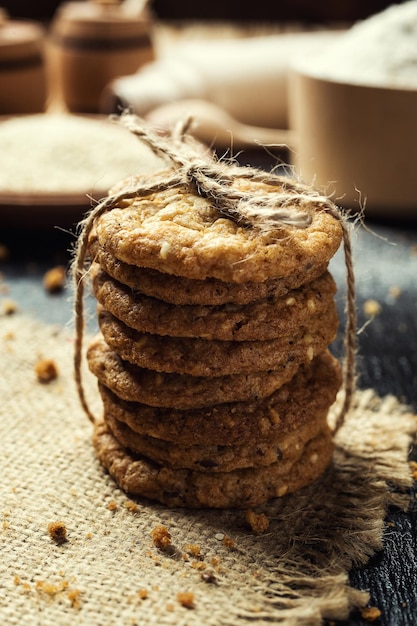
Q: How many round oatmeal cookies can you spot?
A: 8